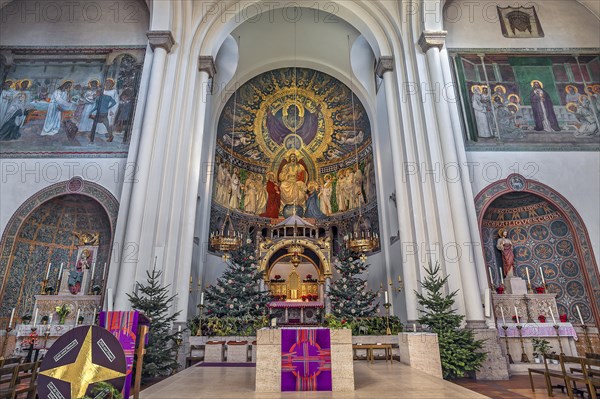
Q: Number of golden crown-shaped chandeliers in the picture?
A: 2